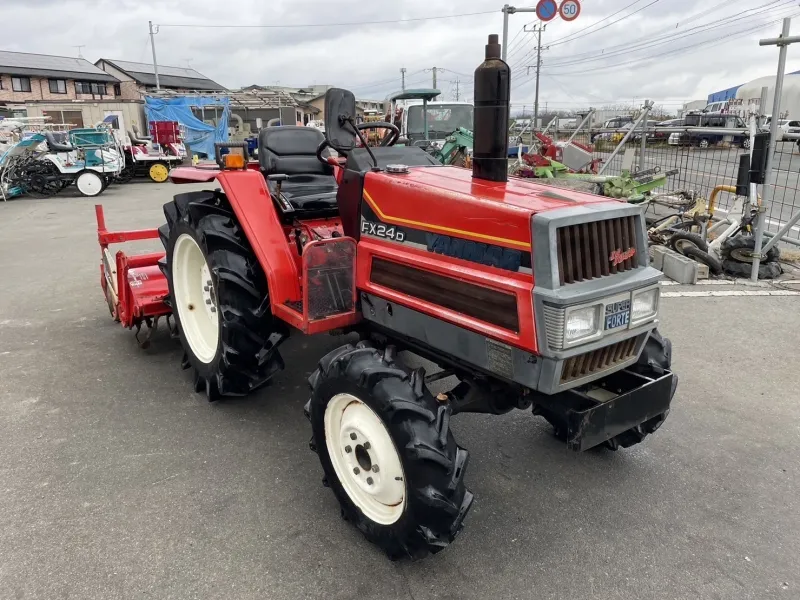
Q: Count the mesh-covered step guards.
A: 1